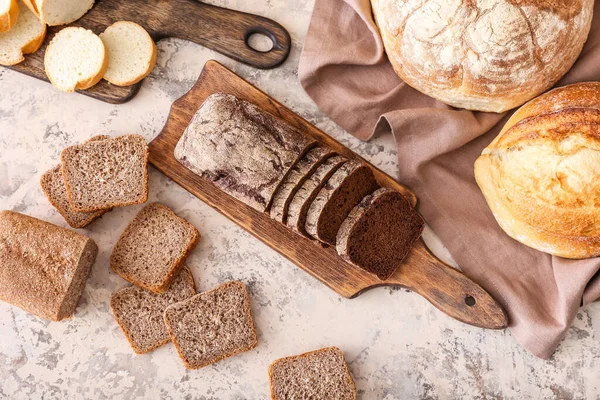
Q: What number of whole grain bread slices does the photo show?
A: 6